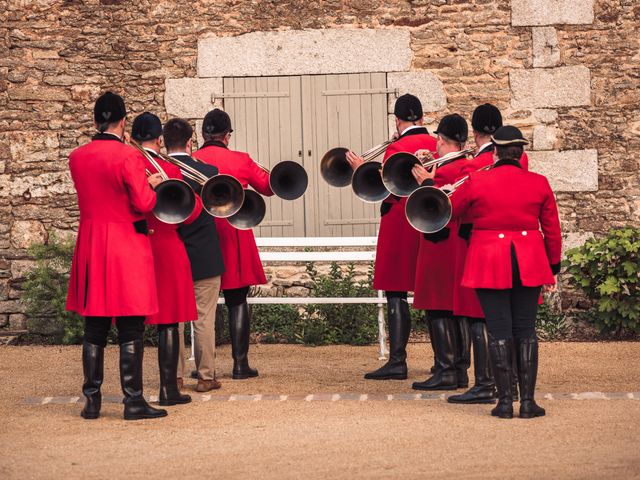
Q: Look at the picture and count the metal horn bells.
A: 8